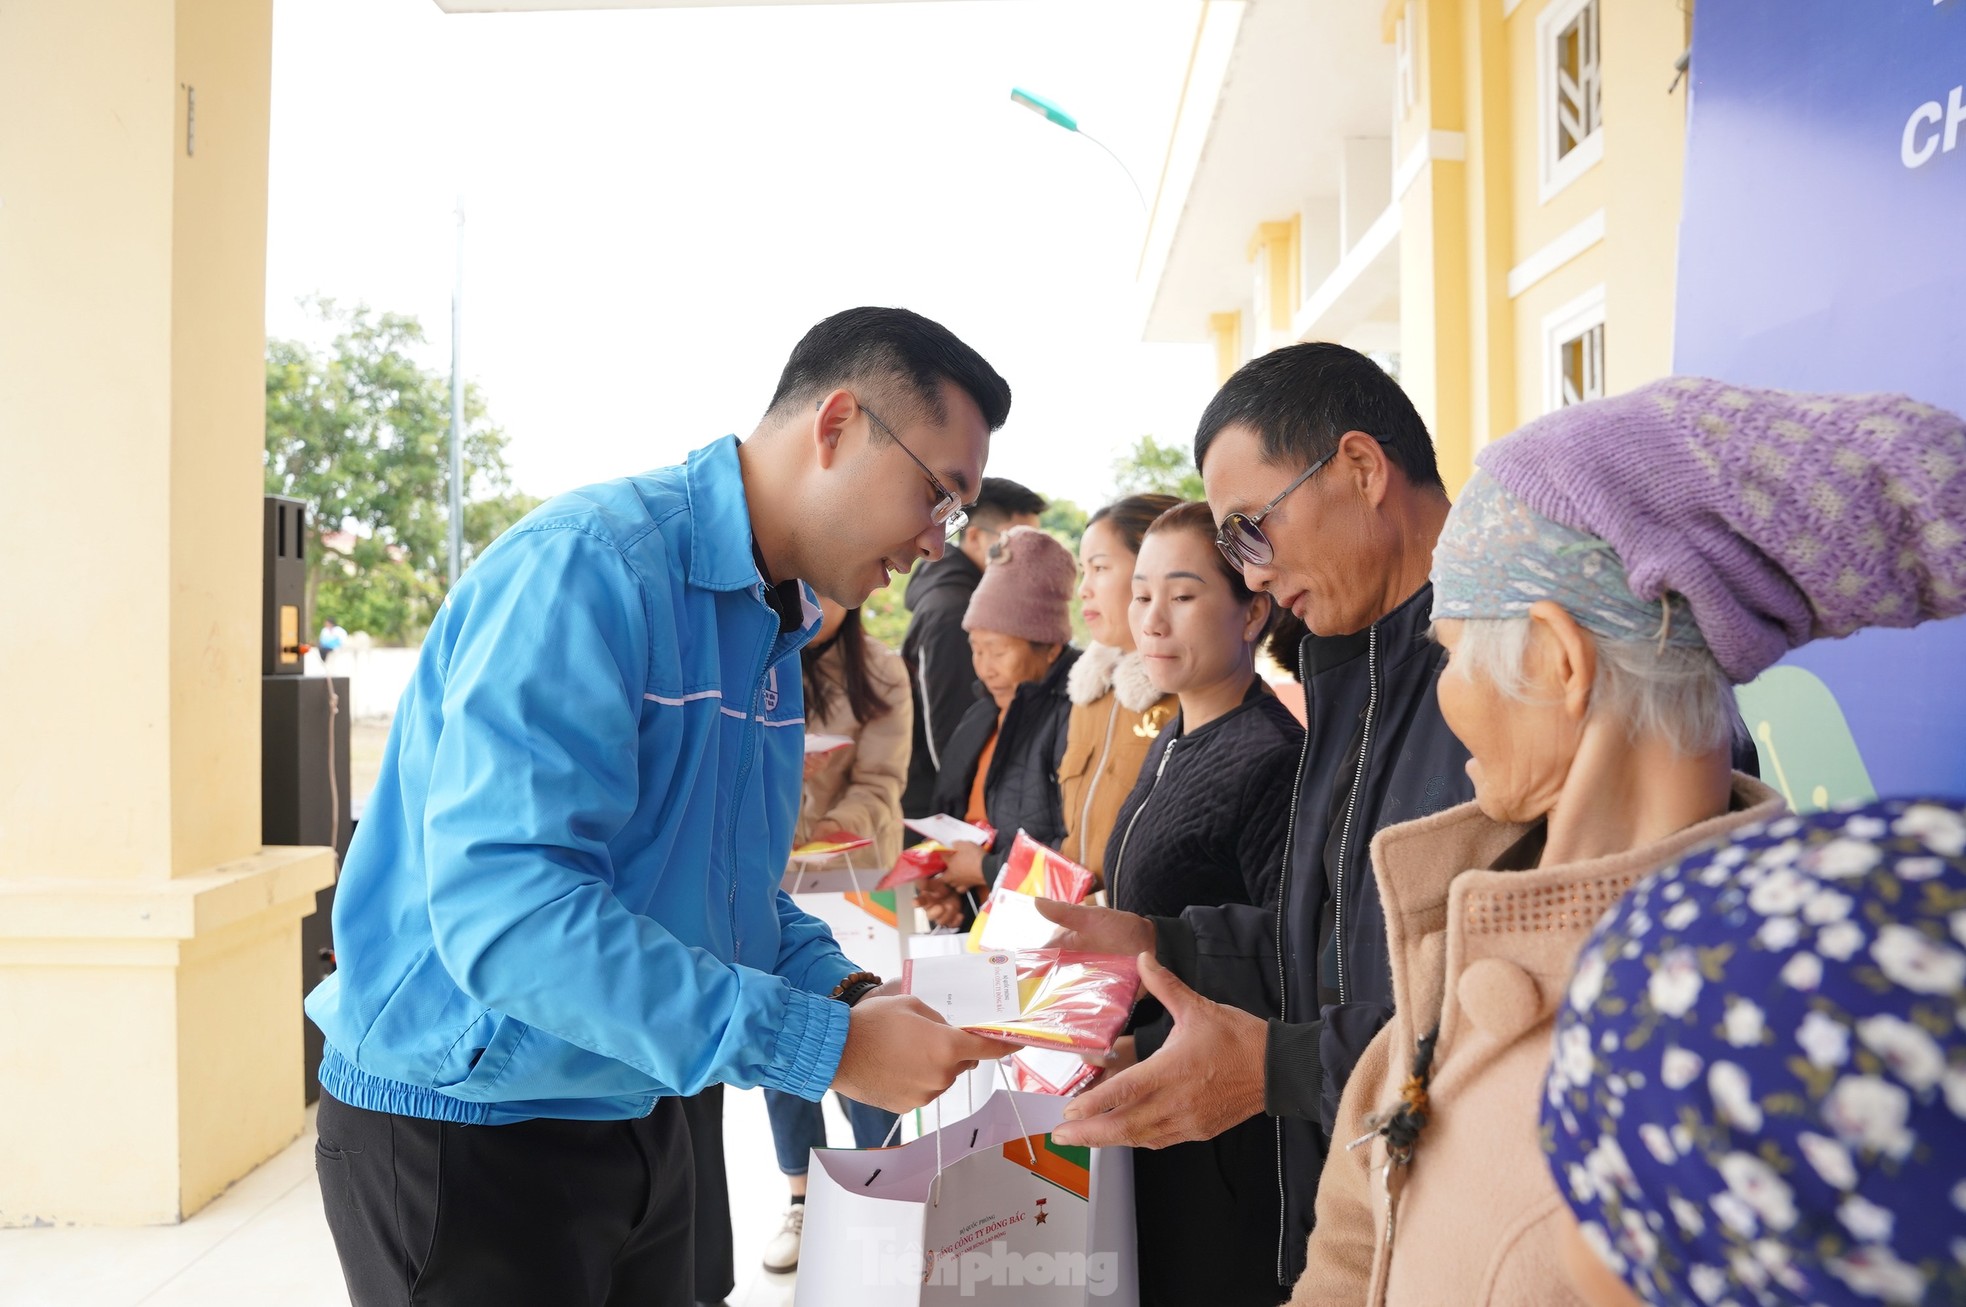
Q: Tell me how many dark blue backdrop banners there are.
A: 1